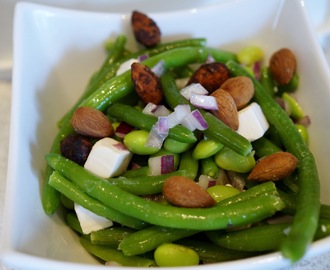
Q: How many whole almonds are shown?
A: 10